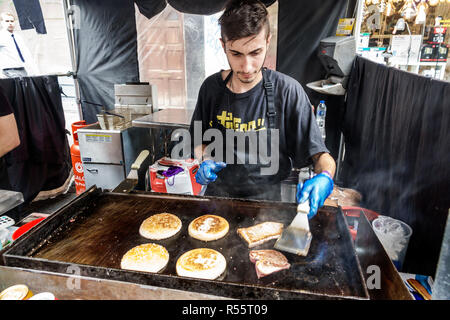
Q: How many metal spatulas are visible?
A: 2